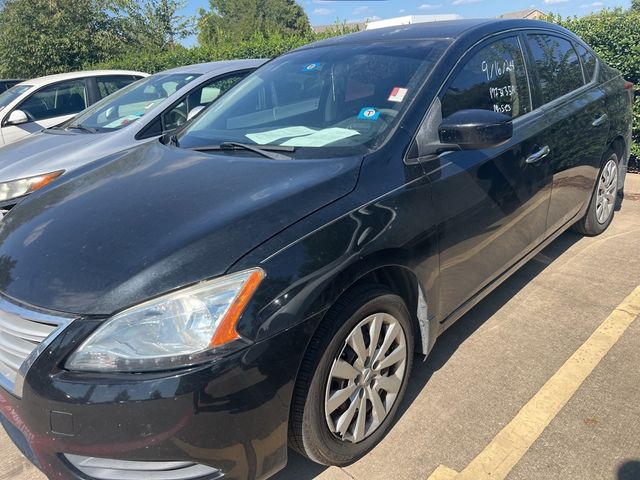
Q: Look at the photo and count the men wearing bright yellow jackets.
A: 0